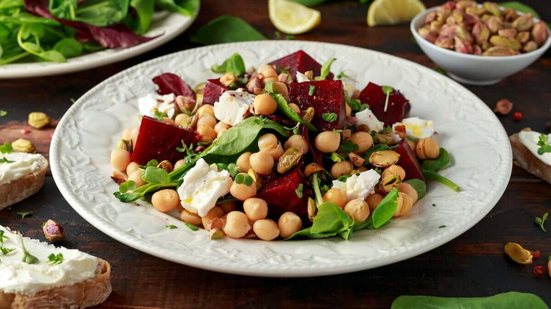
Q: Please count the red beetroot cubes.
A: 7